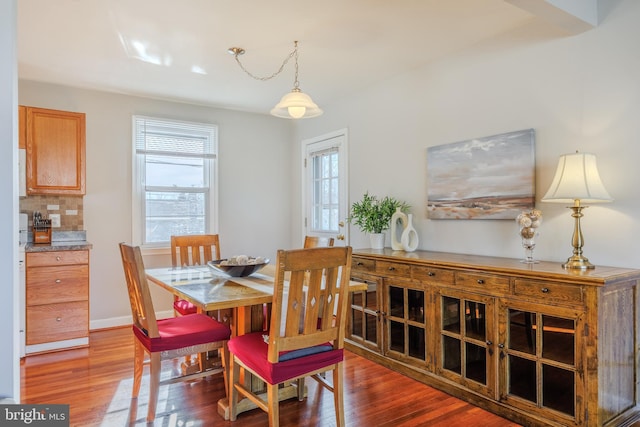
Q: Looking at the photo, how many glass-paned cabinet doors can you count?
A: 4